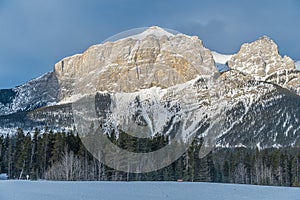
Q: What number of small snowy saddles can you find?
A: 1